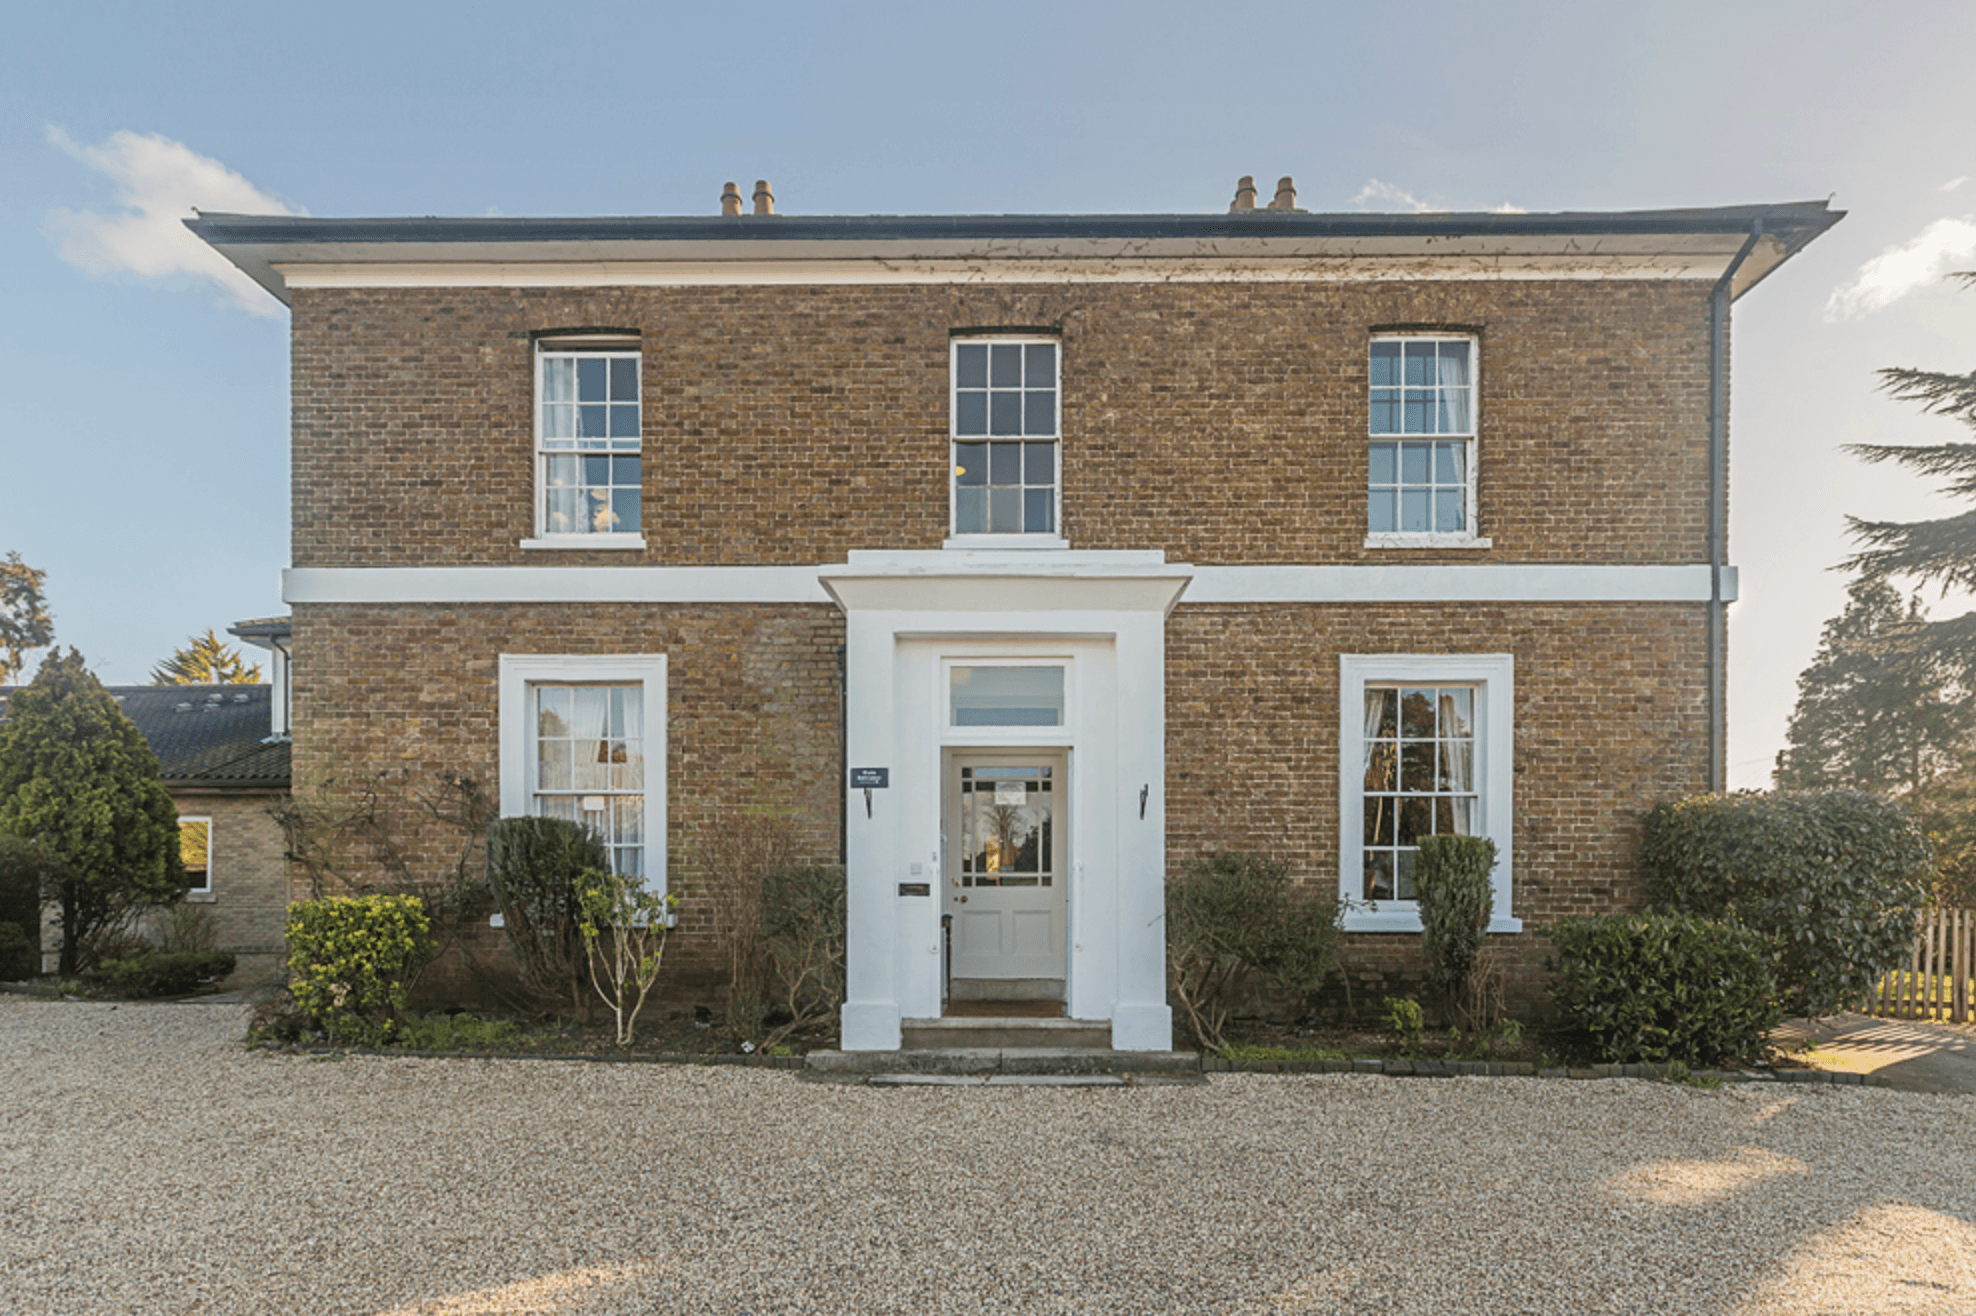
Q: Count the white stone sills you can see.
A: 5